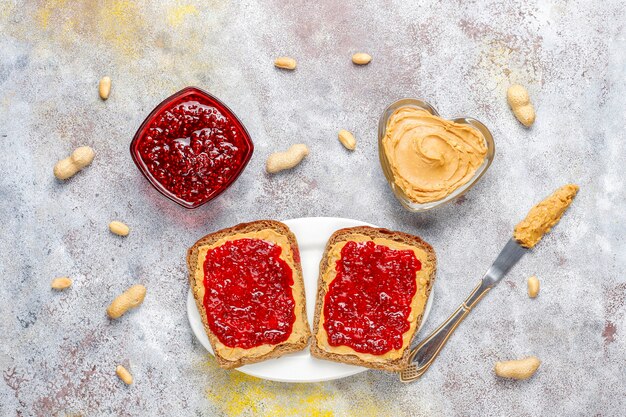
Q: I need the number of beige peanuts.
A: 13